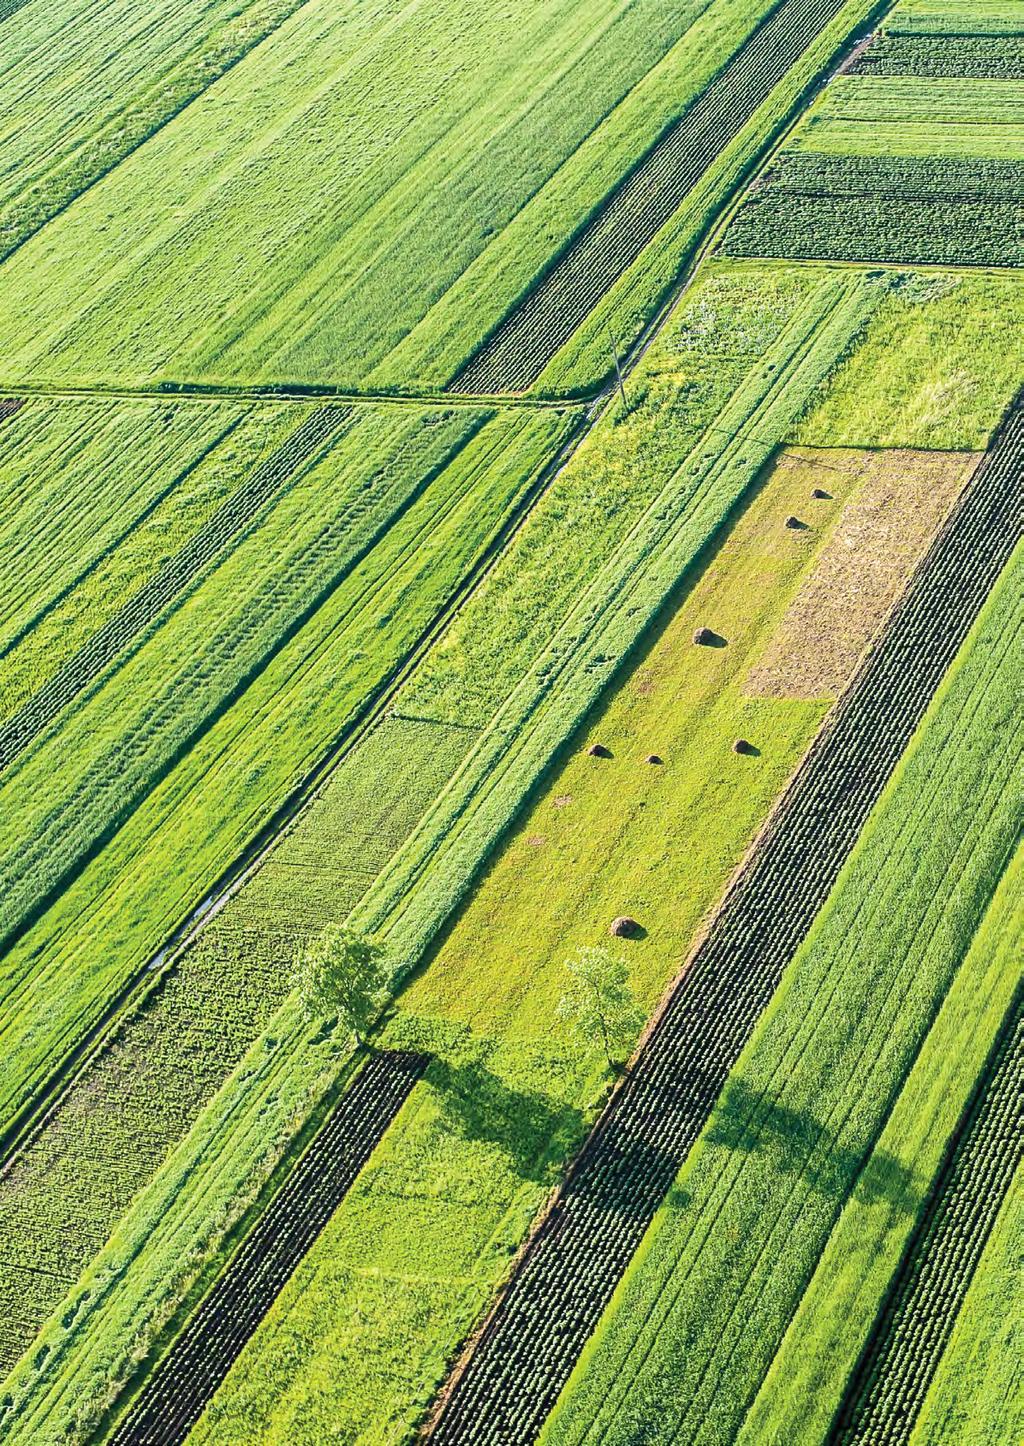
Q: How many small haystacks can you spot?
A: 7